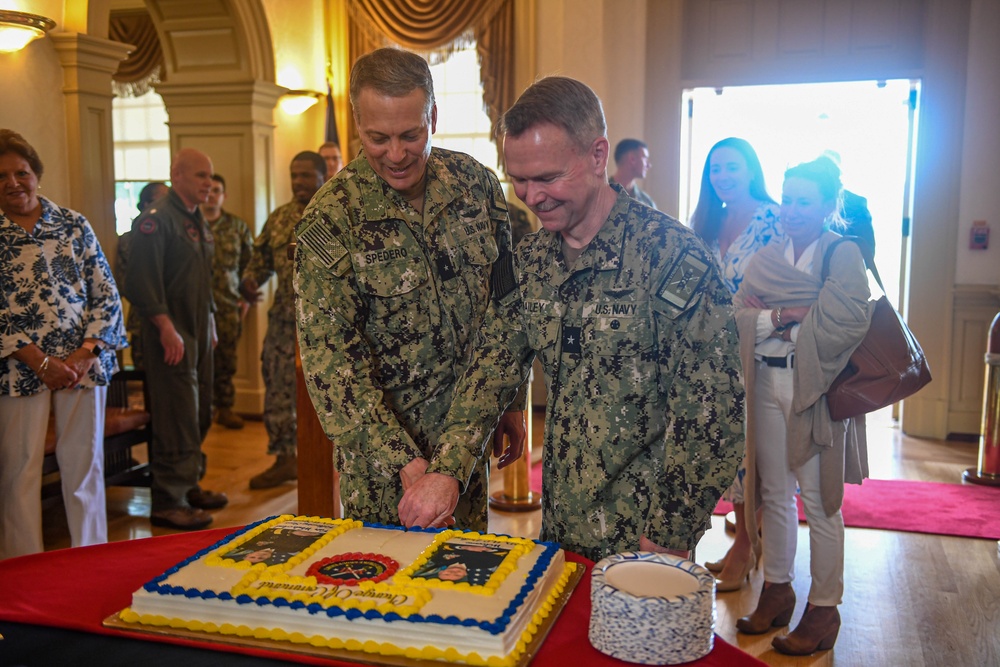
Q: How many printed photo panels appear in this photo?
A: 2